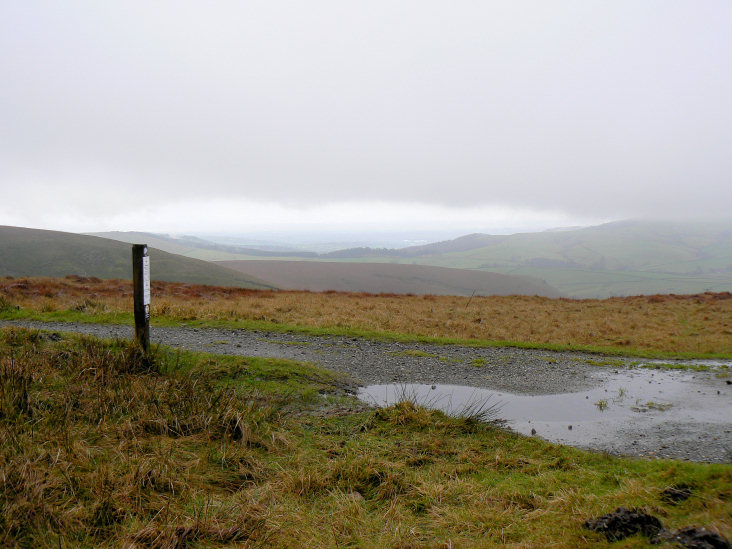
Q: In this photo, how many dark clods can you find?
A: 3